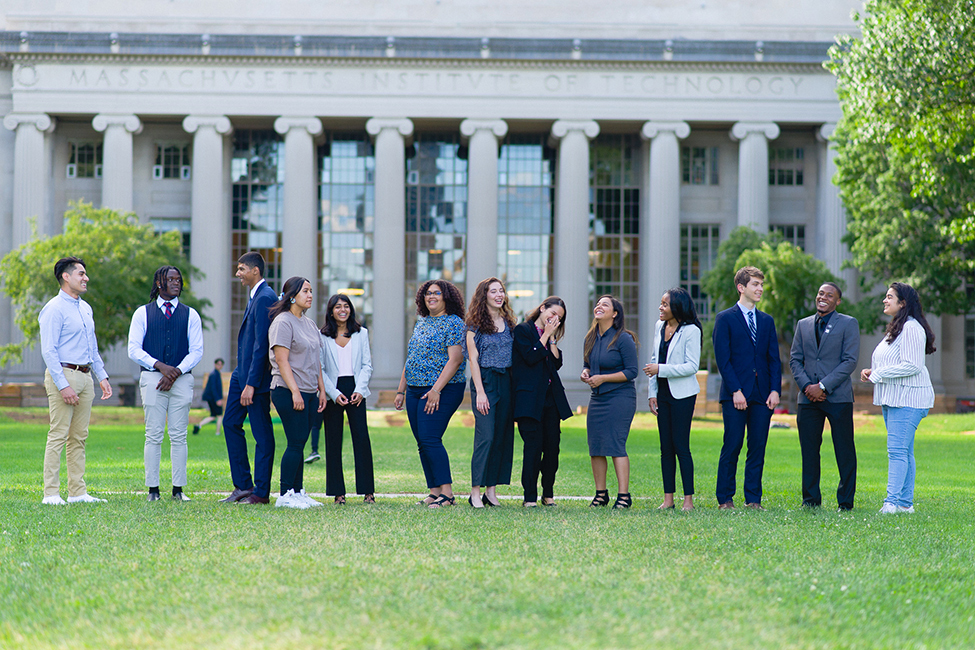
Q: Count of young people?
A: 13